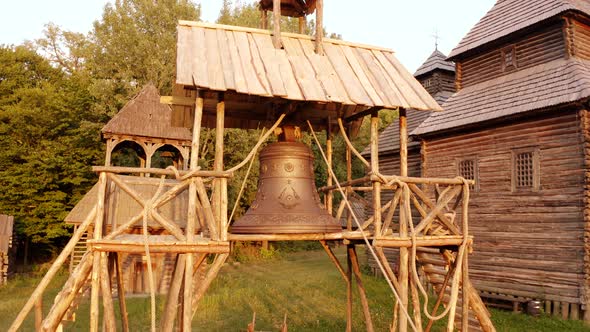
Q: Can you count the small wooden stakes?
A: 2